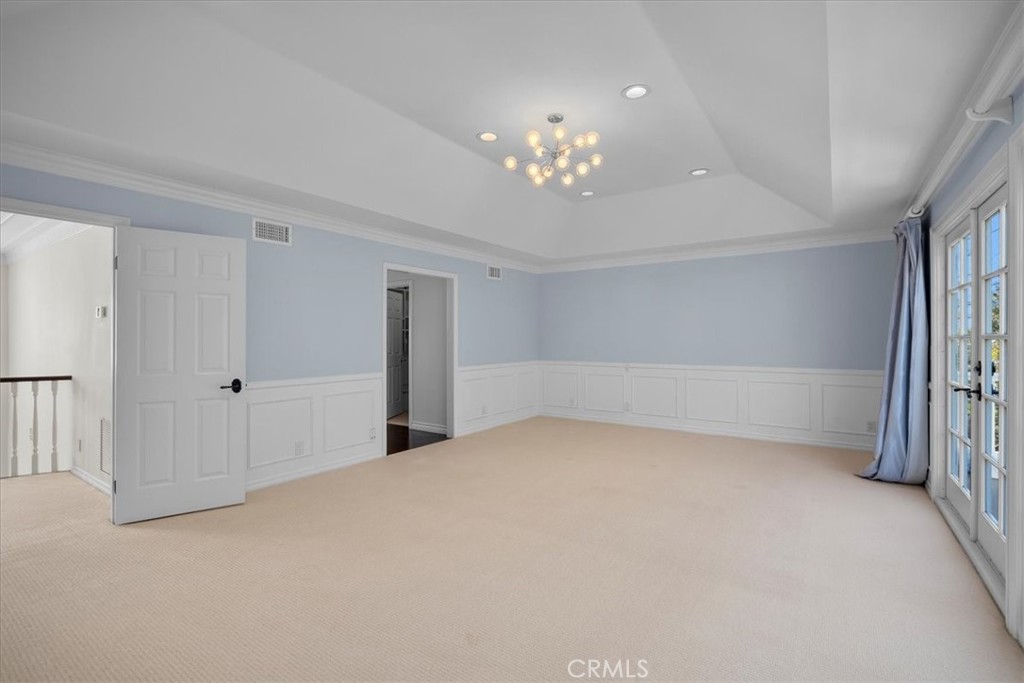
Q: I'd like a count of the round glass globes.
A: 14